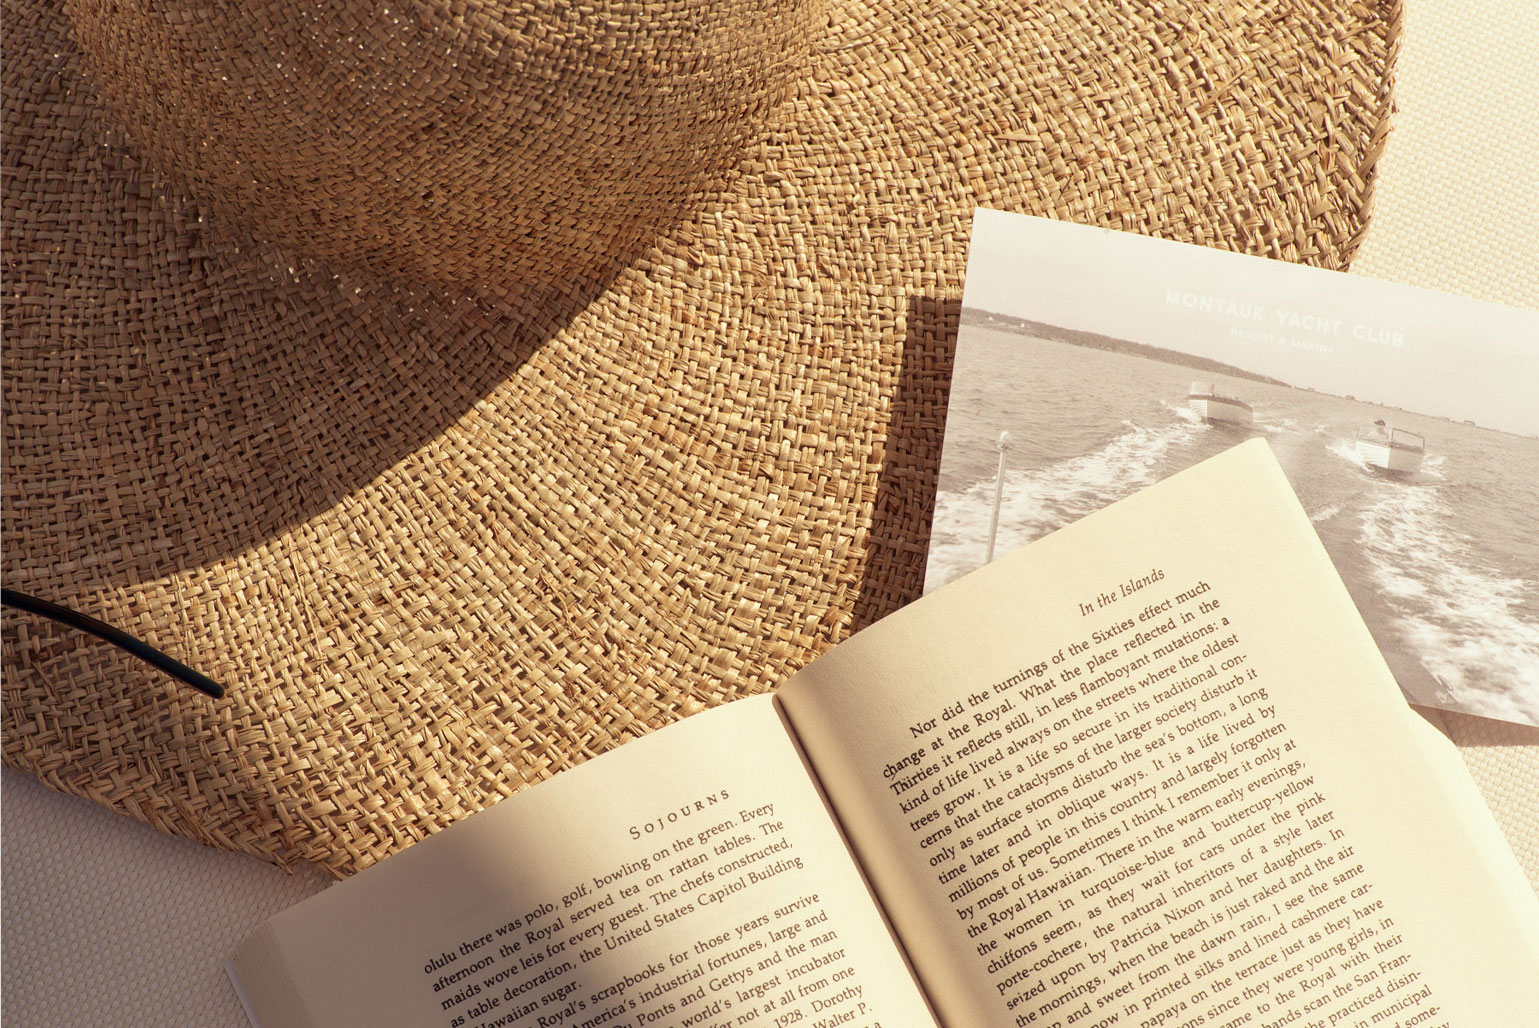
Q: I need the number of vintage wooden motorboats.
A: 2